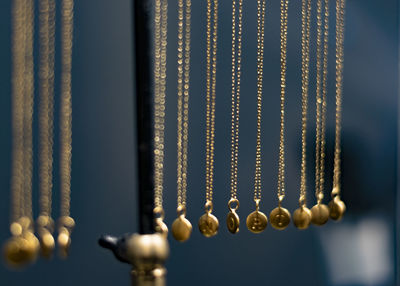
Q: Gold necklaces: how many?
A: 13